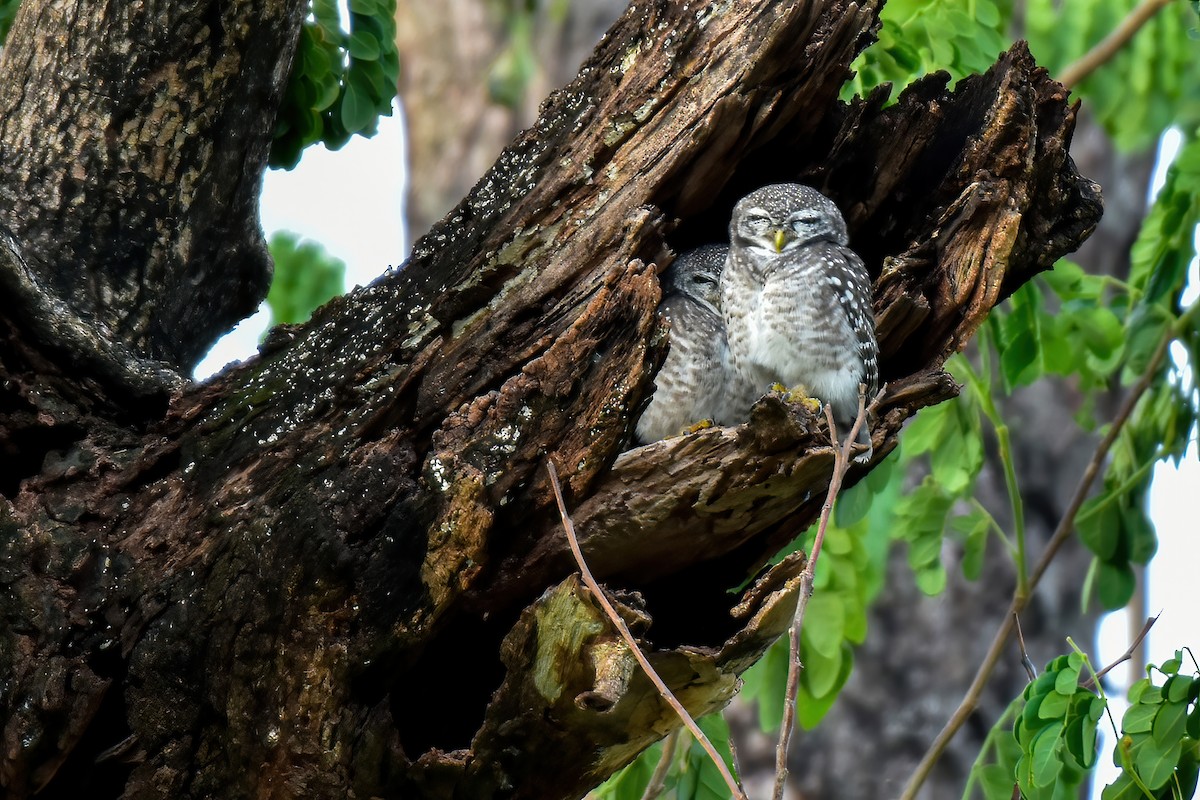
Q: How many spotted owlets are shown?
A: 2